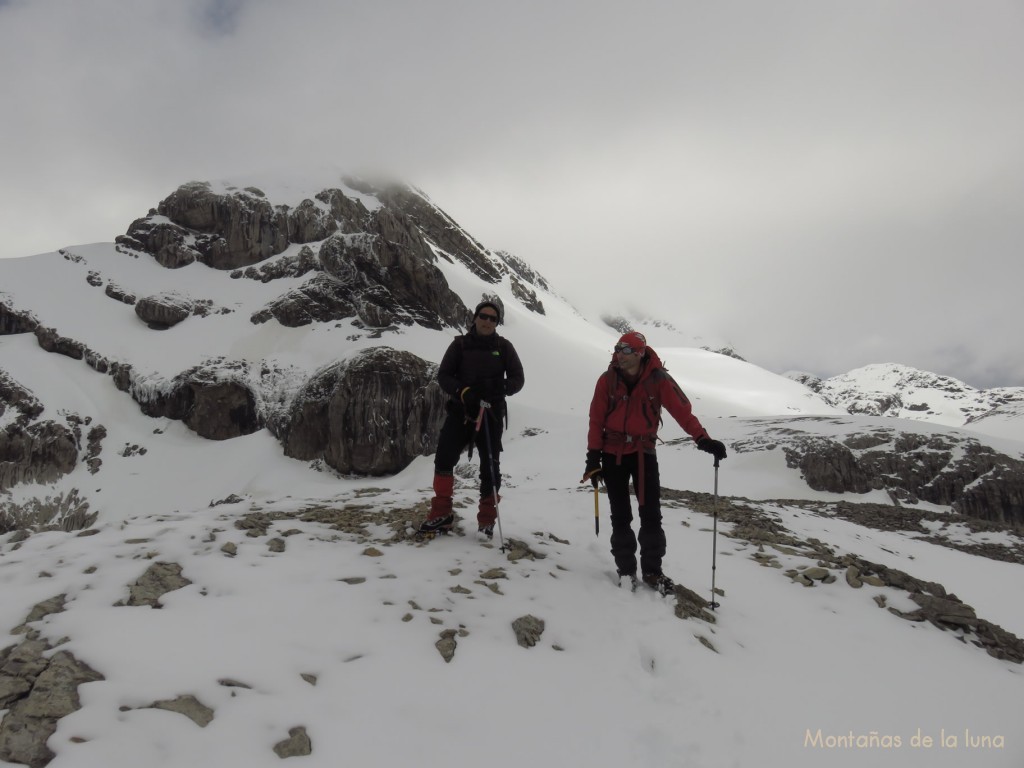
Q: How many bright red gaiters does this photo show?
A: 2